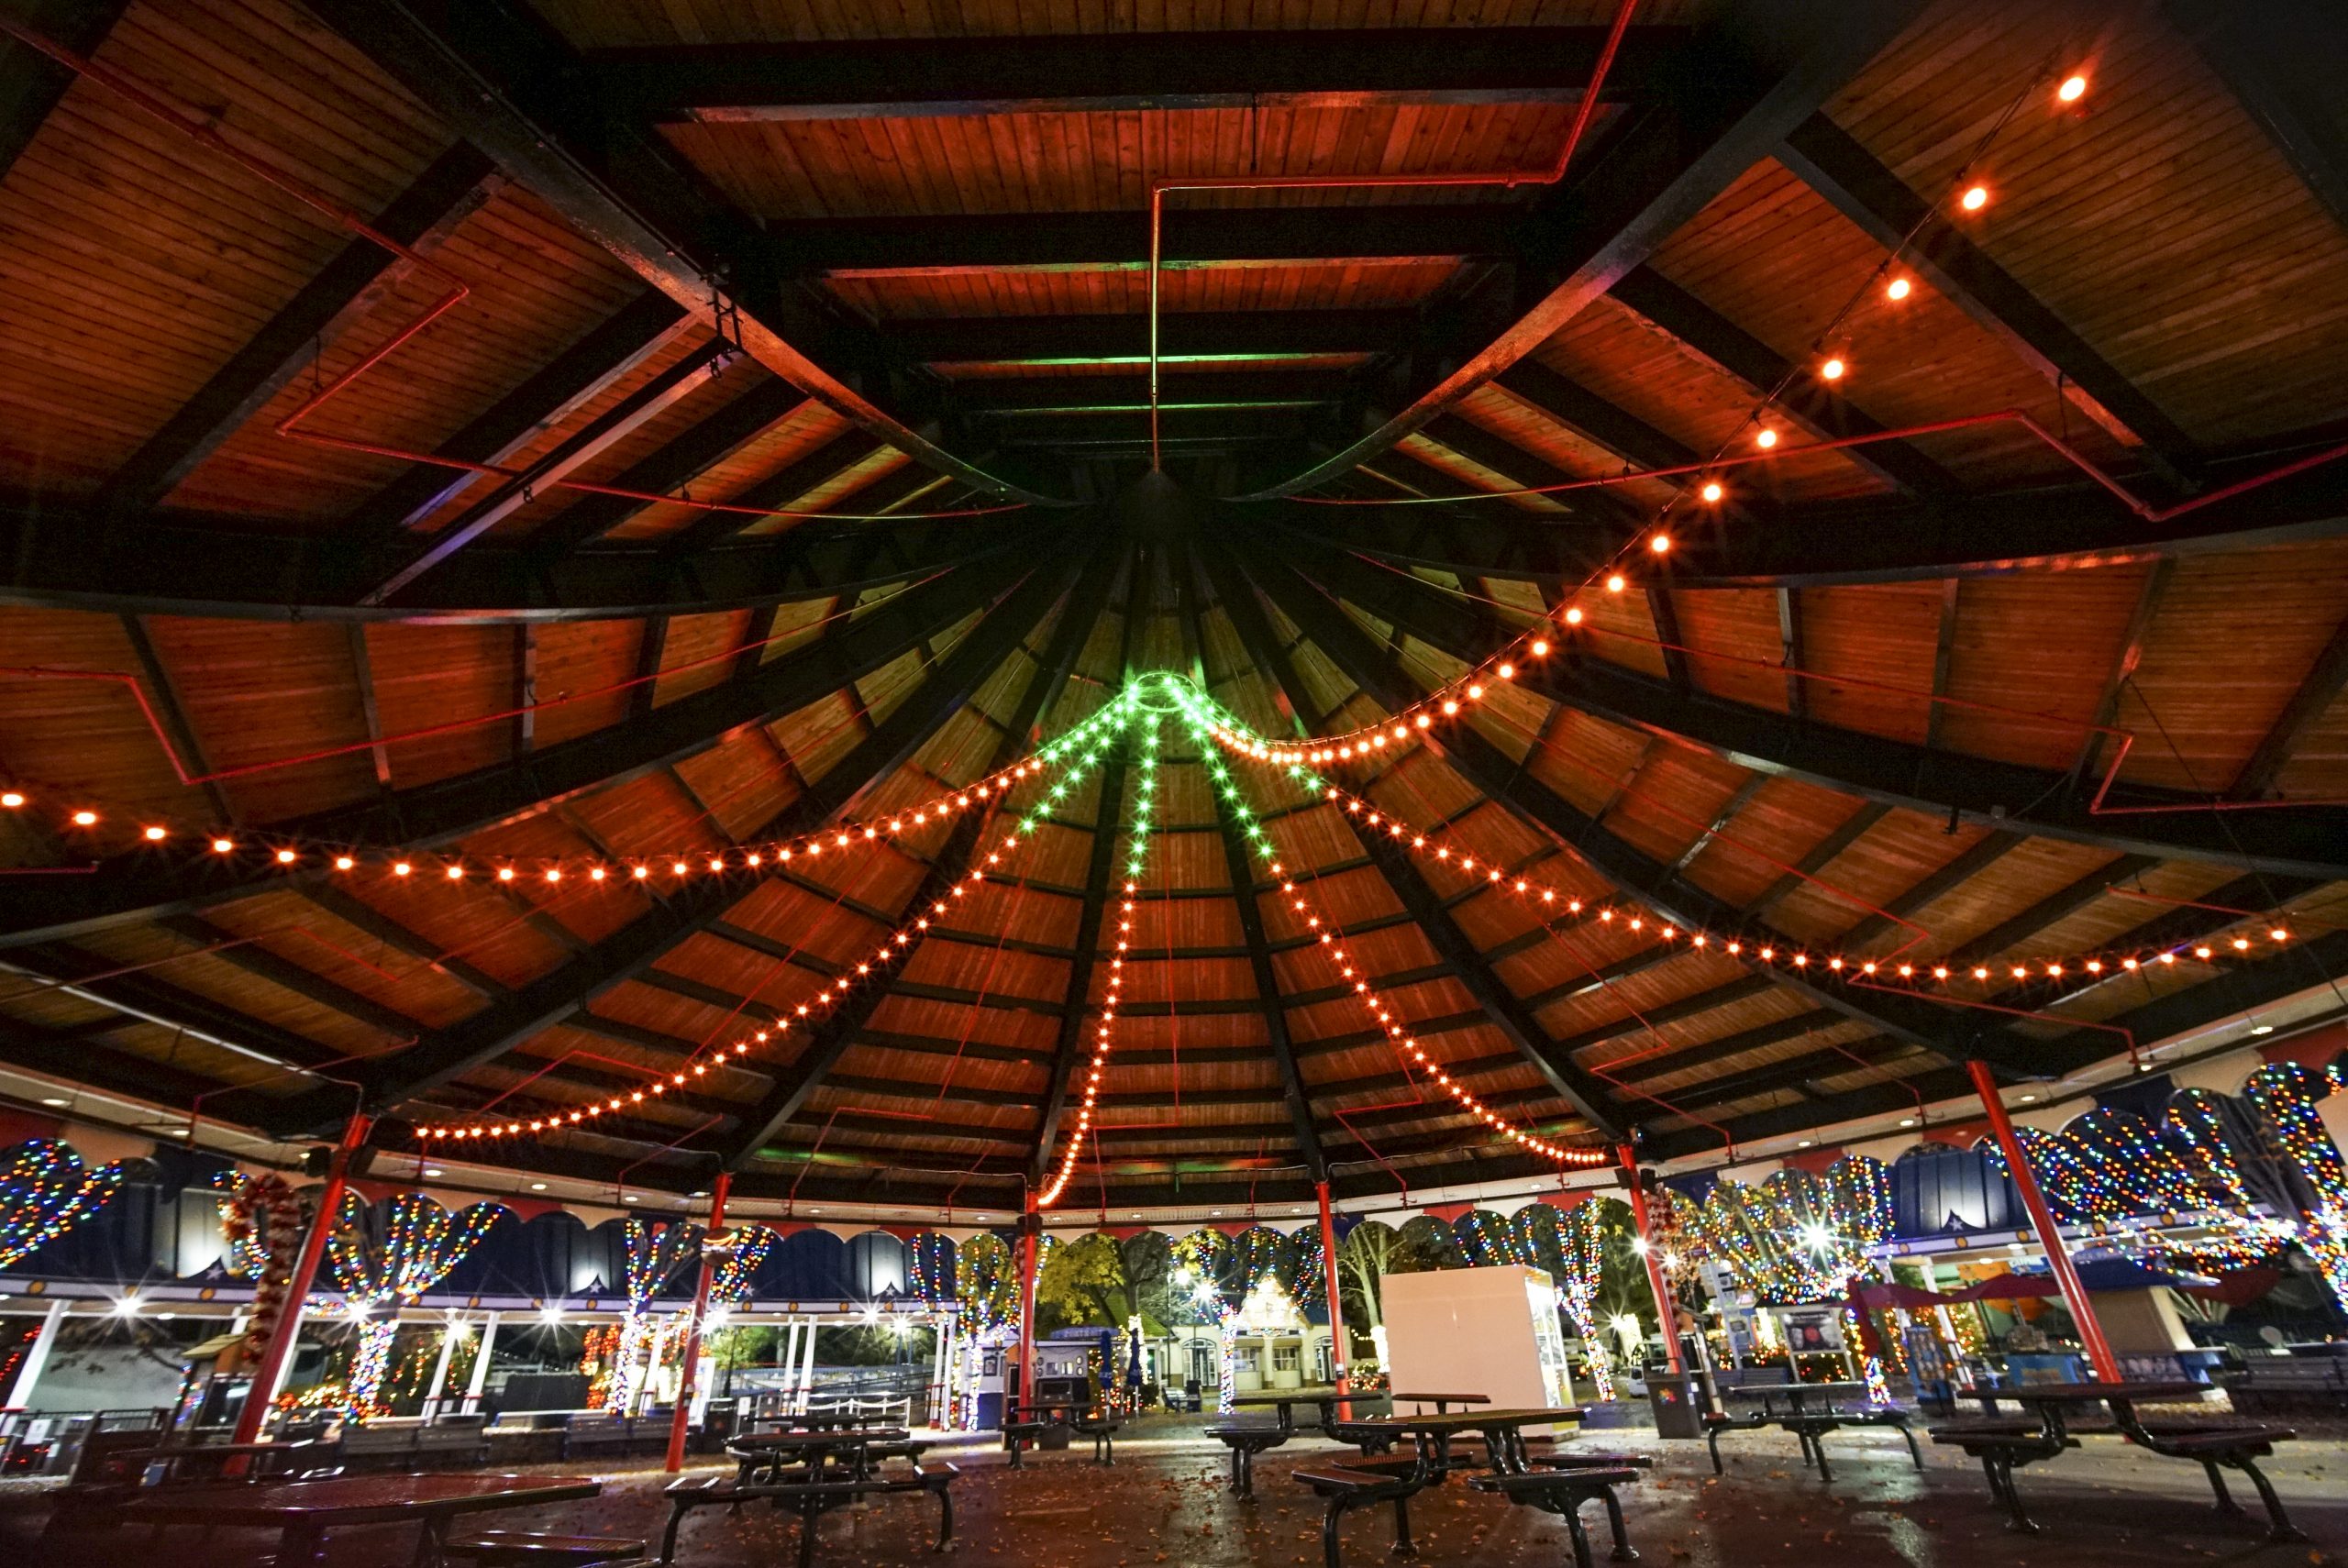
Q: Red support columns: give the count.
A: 6